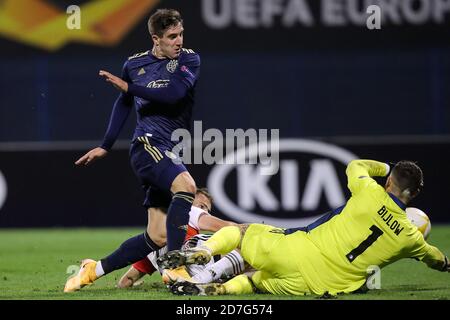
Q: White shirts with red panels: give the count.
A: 1